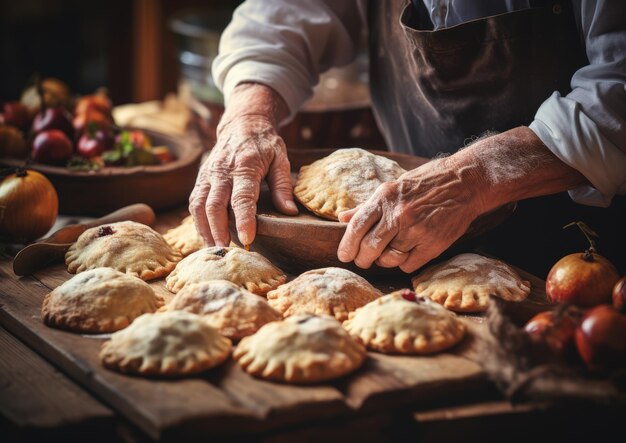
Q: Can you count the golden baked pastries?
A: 11